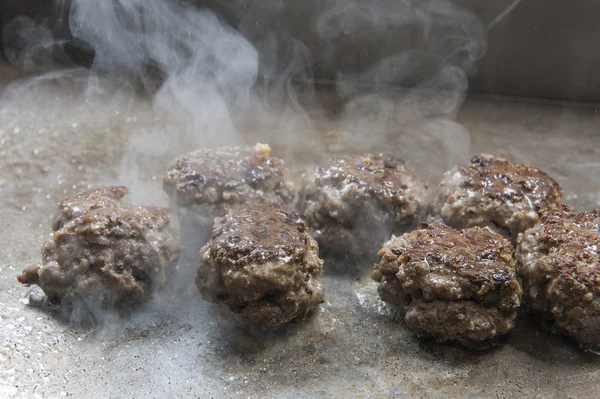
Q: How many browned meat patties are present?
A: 7